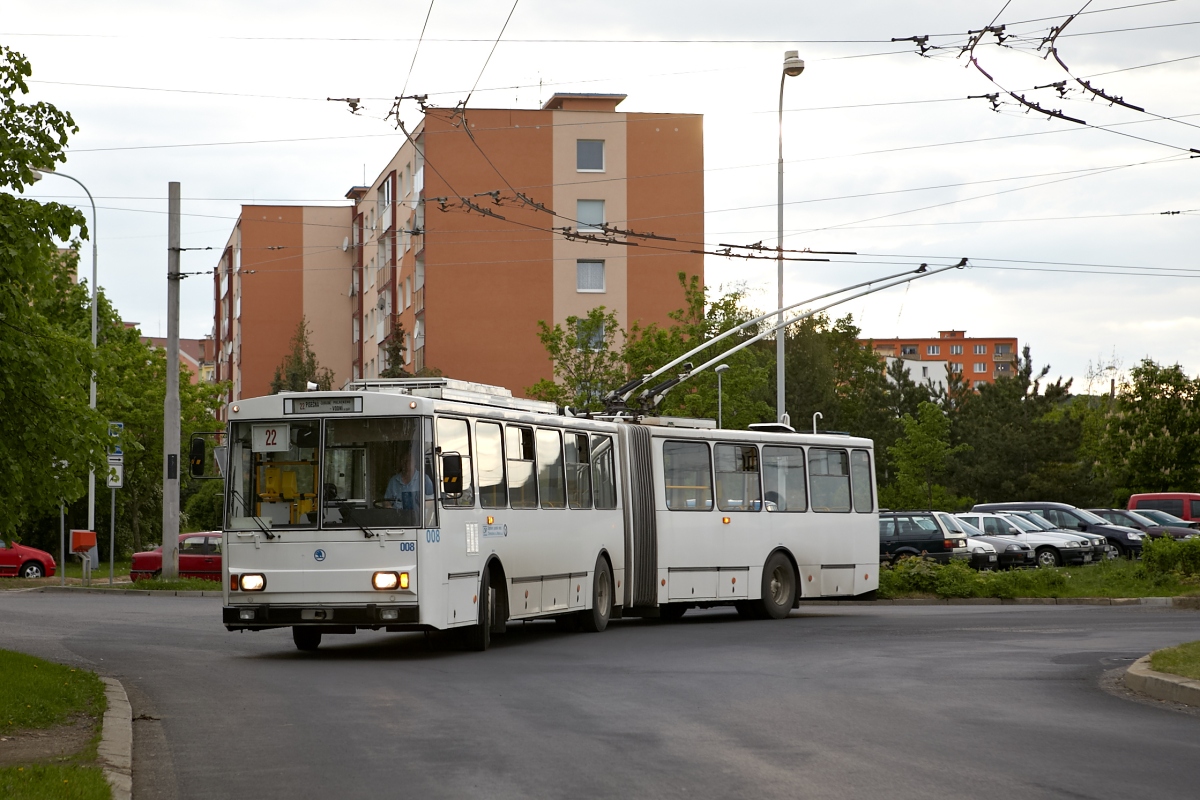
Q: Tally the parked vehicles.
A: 11